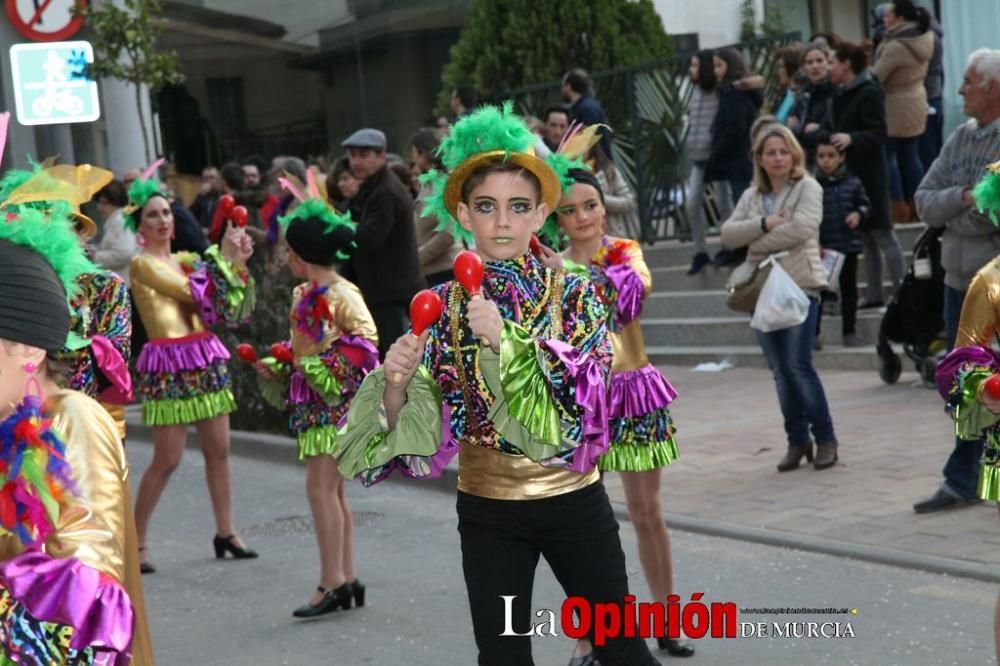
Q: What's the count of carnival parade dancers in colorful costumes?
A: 7